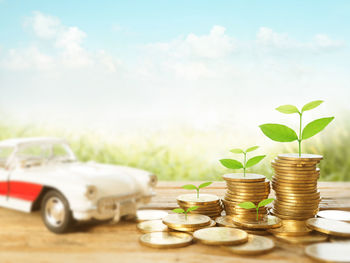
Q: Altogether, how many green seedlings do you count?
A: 5